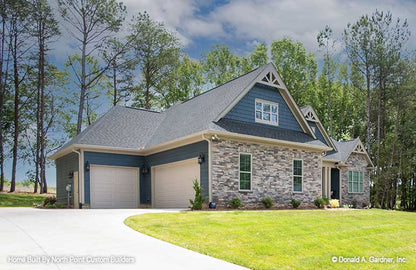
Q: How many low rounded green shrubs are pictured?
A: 4